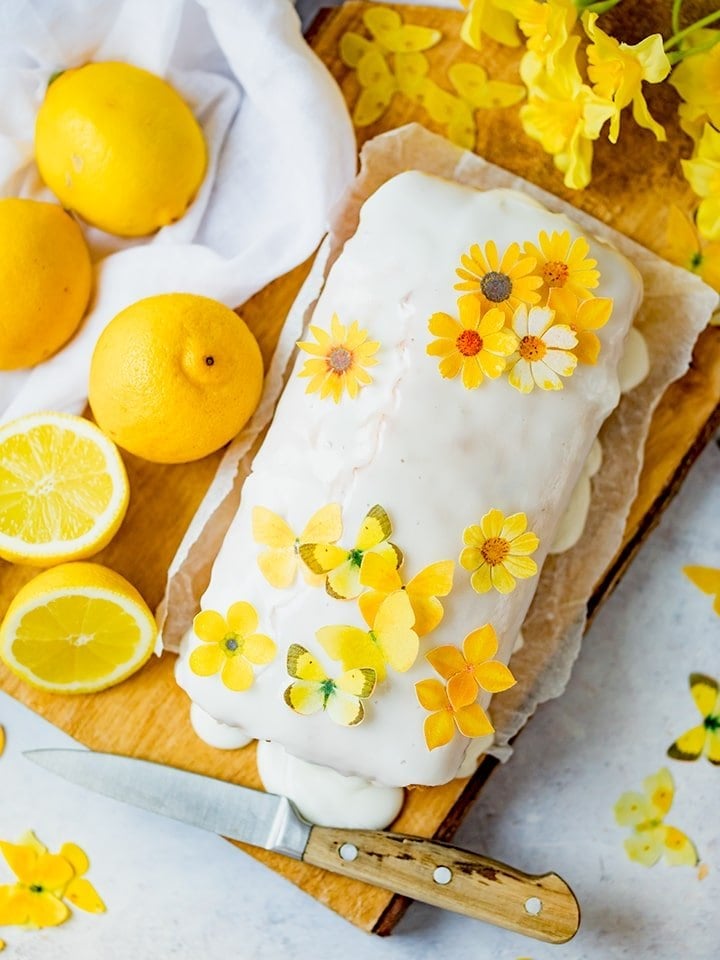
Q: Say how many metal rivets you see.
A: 3